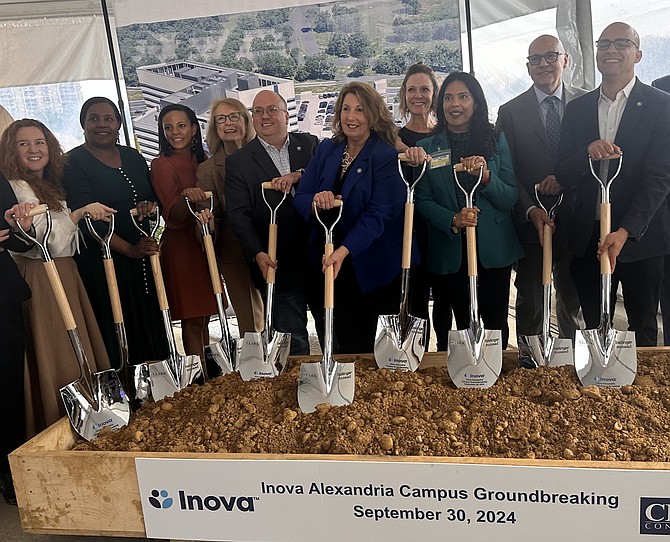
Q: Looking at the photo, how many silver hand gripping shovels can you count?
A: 10